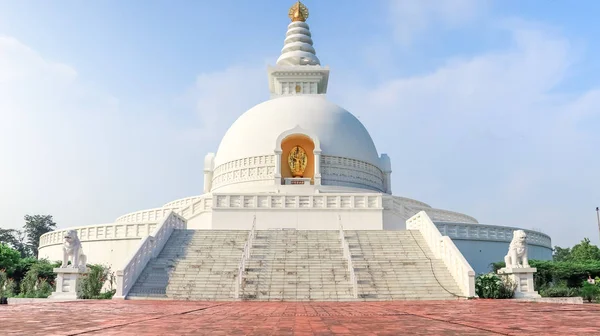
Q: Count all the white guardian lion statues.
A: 2